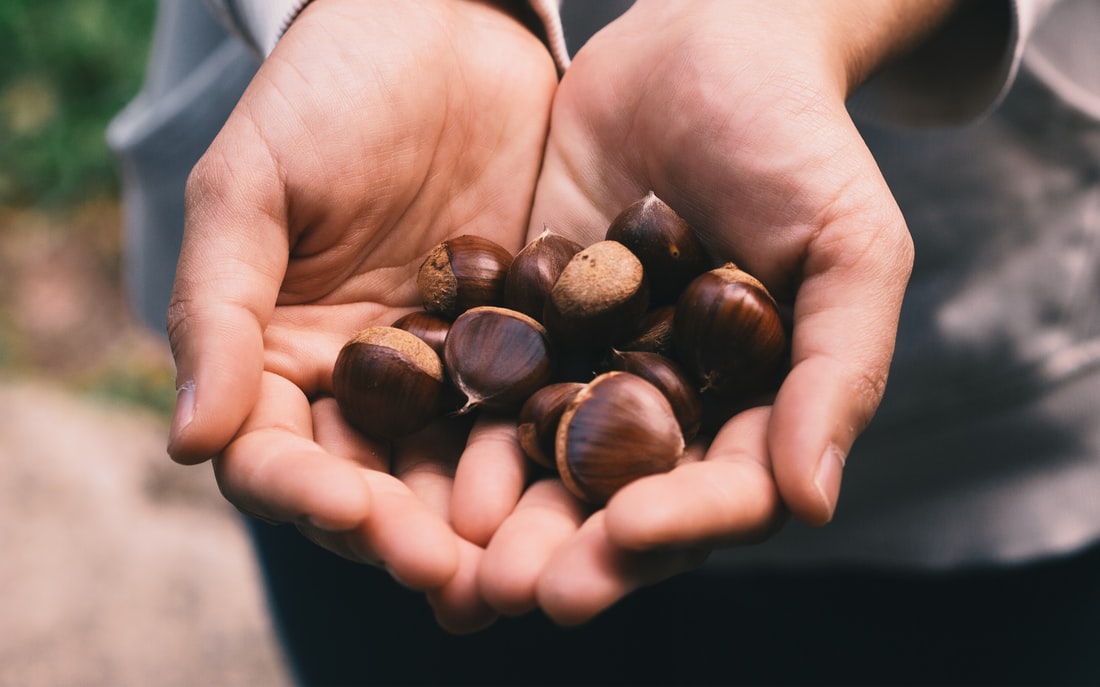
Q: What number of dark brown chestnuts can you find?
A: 12